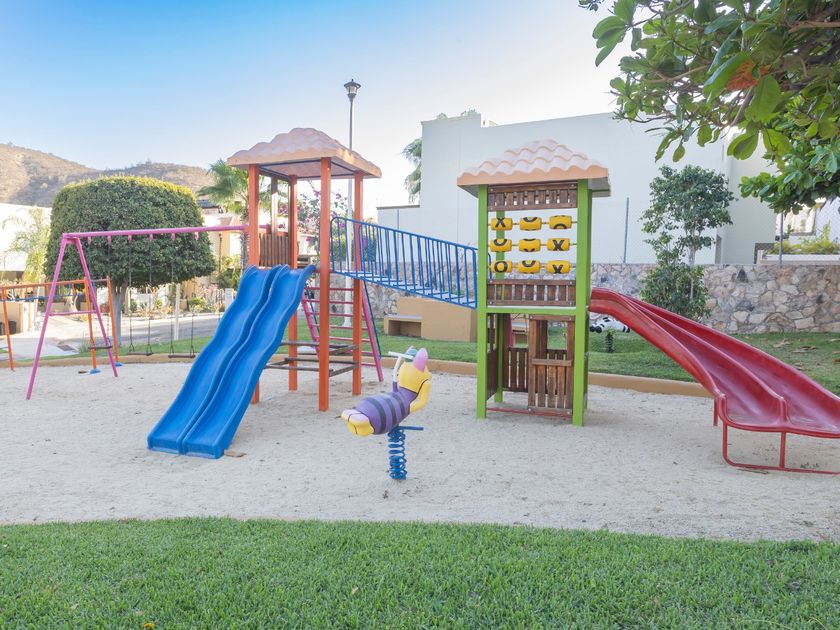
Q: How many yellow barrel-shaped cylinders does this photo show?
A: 9